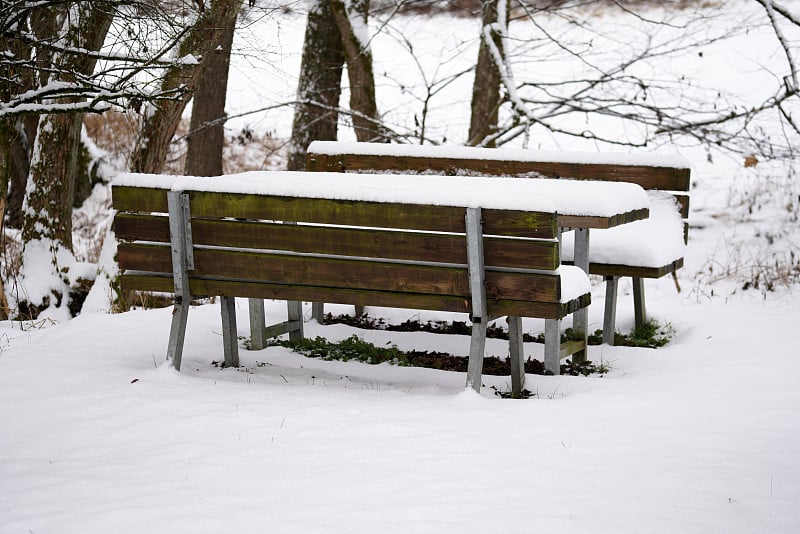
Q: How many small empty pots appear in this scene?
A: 0